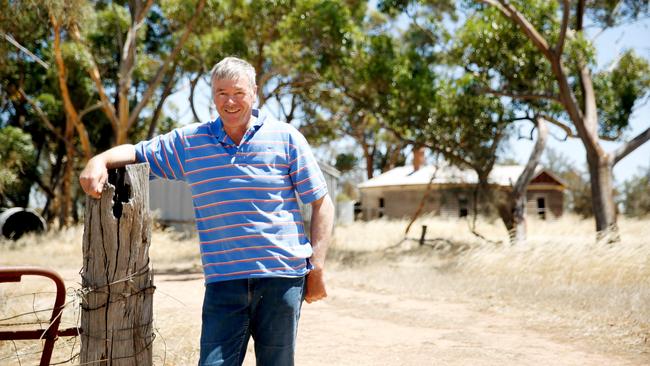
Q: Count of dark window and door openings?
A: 3